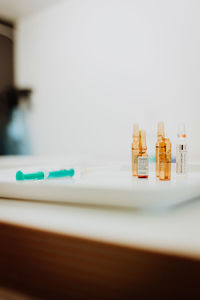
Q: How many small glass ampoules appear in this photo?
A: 5